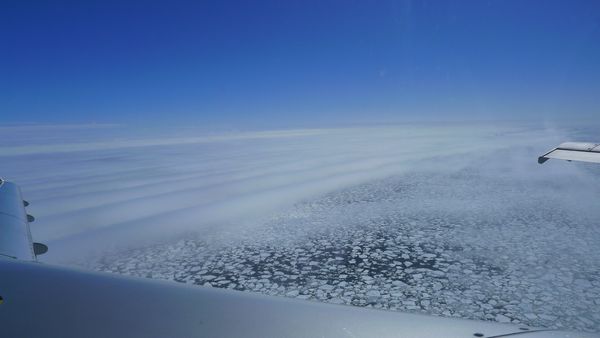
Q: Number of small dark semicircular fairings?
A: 3